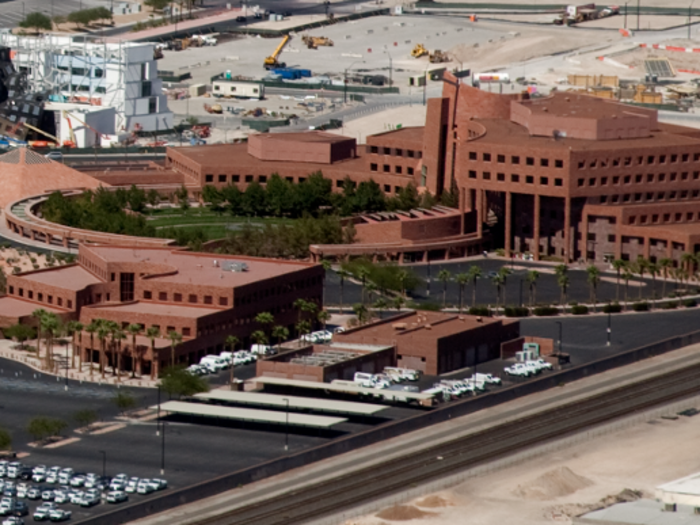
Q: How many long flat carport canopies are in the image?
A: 3